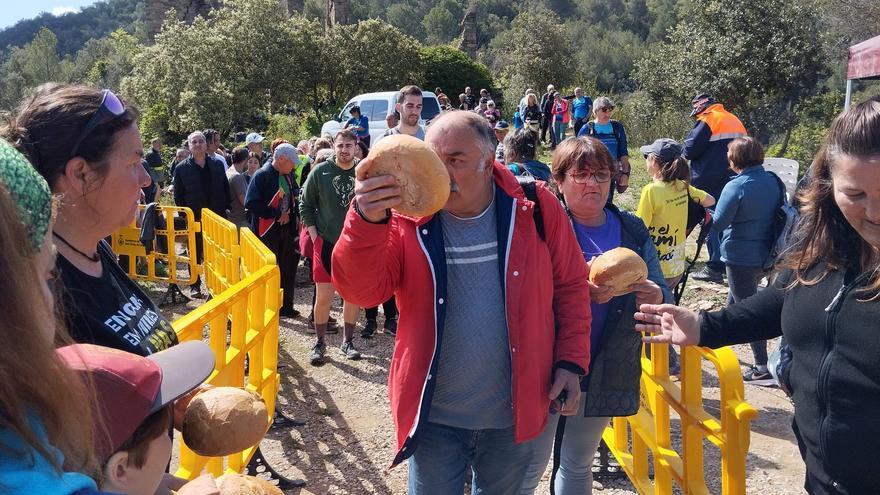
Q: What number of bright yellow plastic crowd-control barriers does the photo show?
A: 5